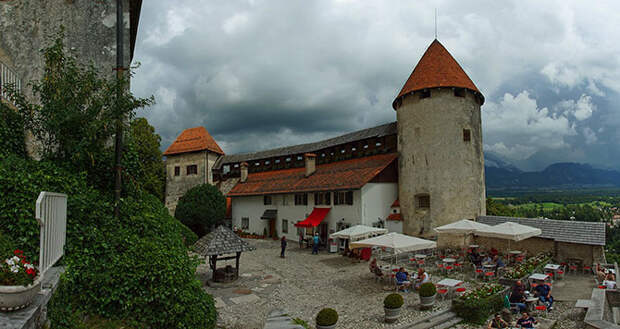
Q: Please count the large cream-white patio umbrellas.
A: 4